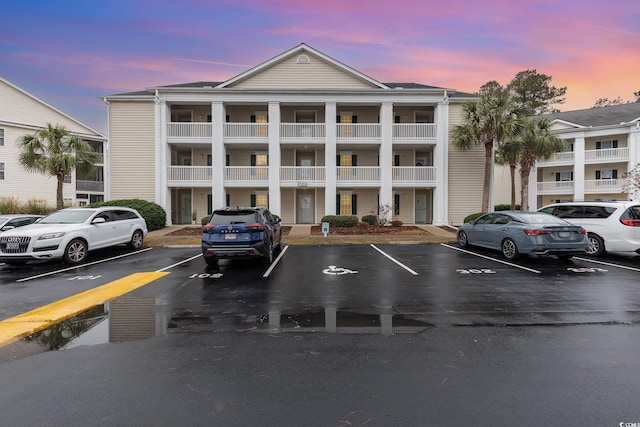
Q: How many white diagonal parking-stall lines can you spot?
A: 6